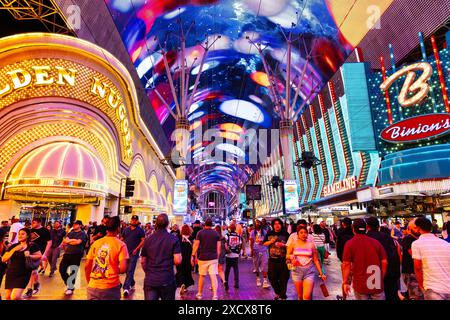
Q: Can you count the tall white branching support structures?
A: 2